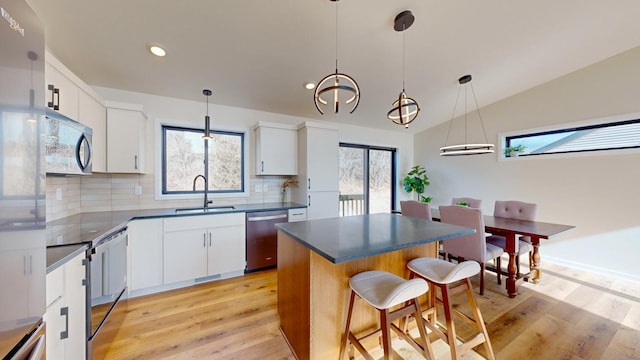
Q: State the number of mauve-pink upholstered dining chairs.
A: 4